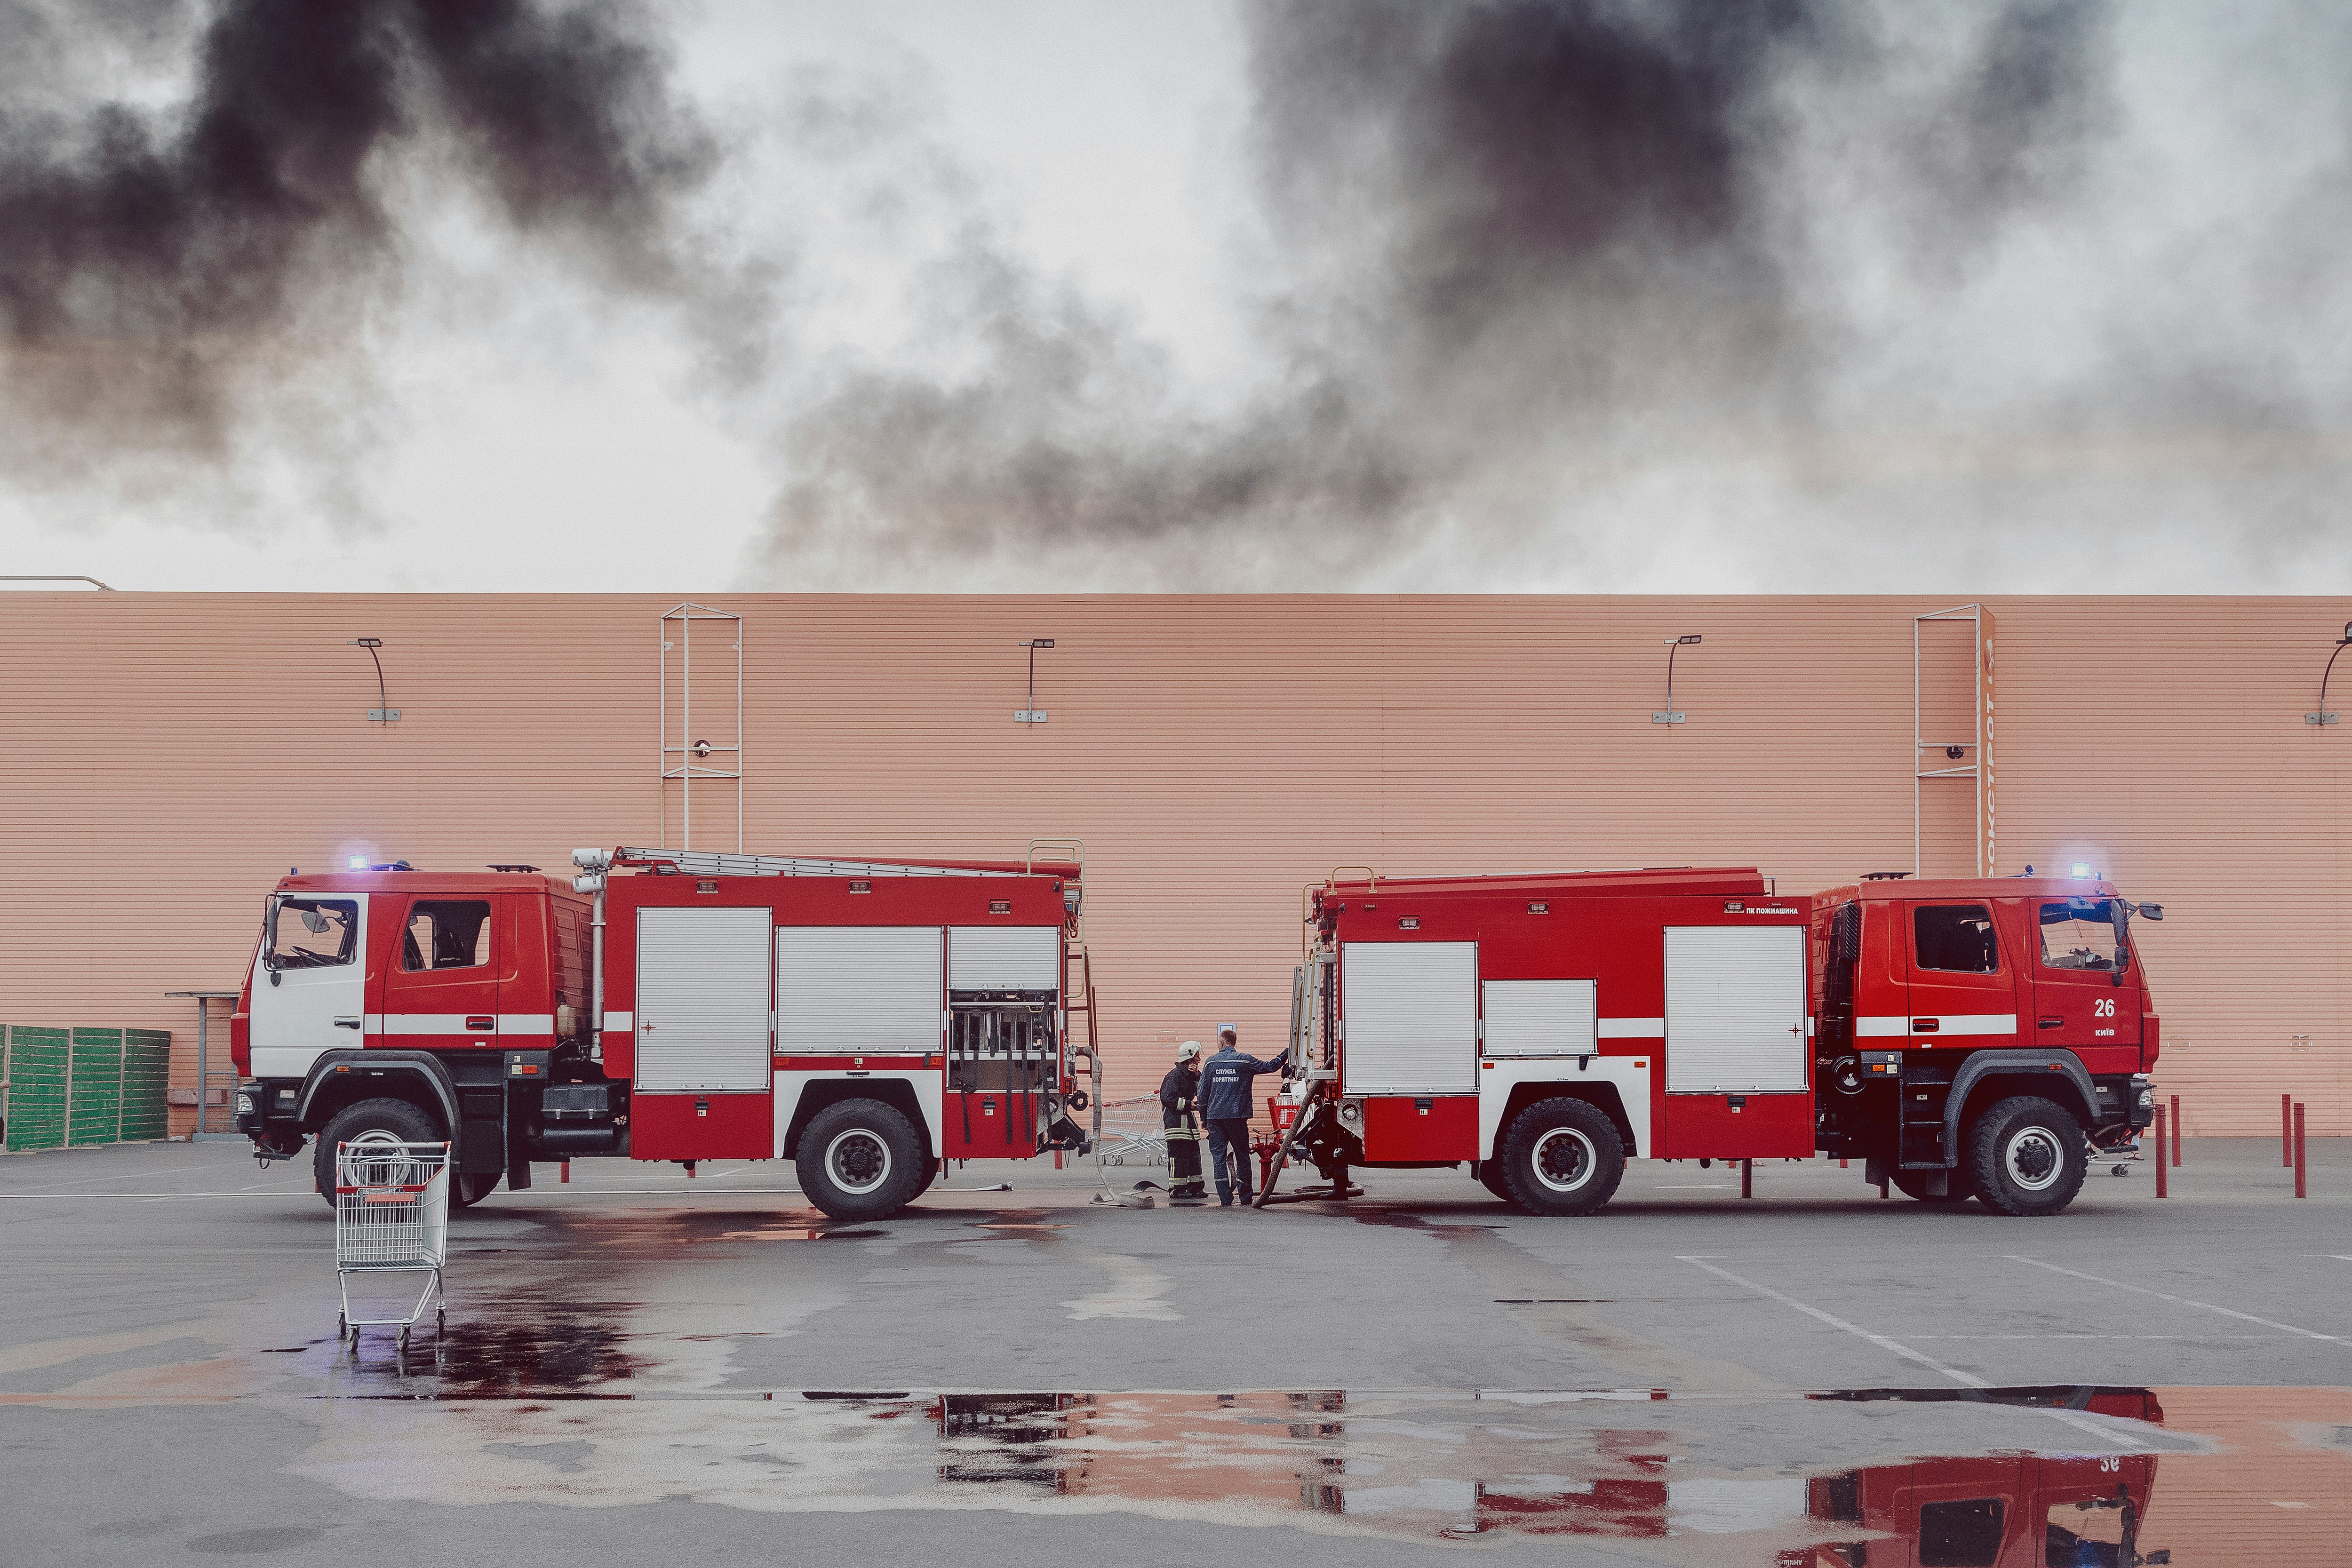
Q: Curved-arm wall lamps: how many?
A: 4